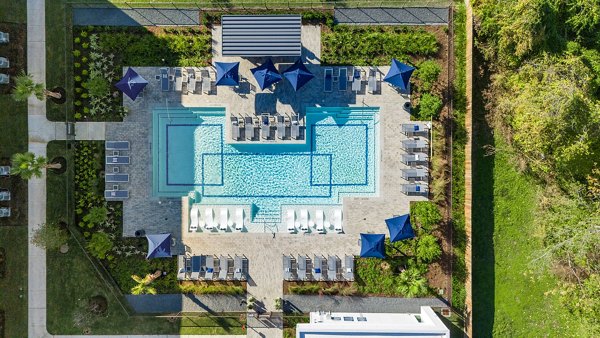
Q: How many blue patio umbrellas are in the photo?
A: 8